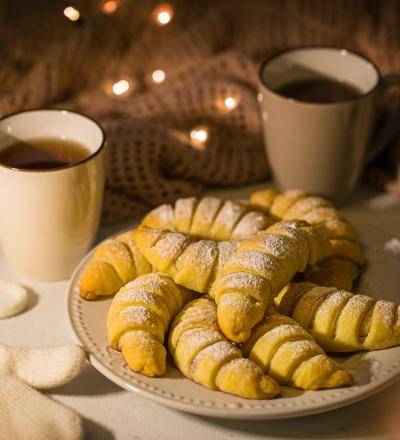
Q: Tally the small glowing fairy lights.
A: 7